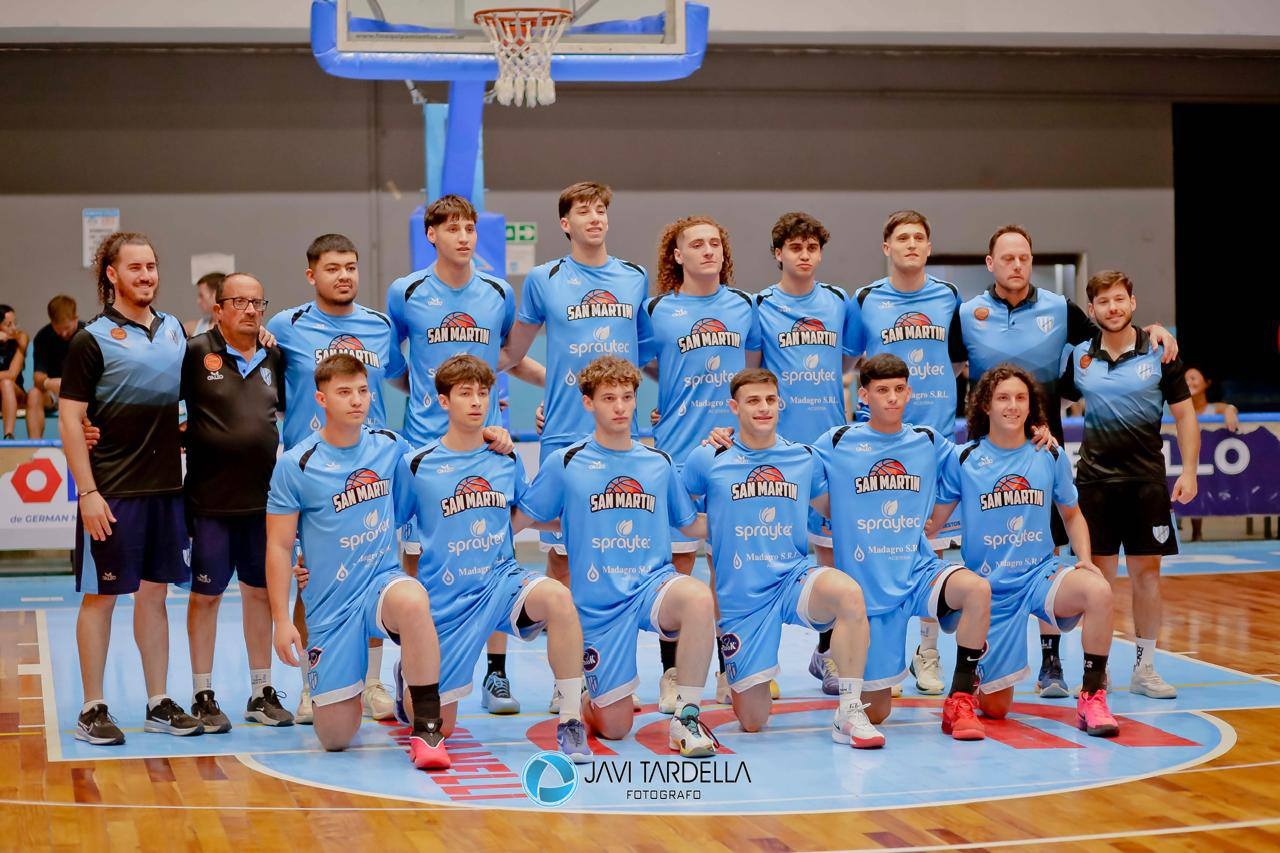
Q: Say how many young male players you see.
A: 12